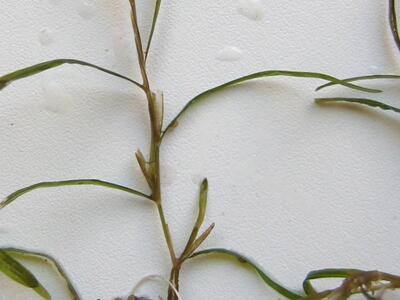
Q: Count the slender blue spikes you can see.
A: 0